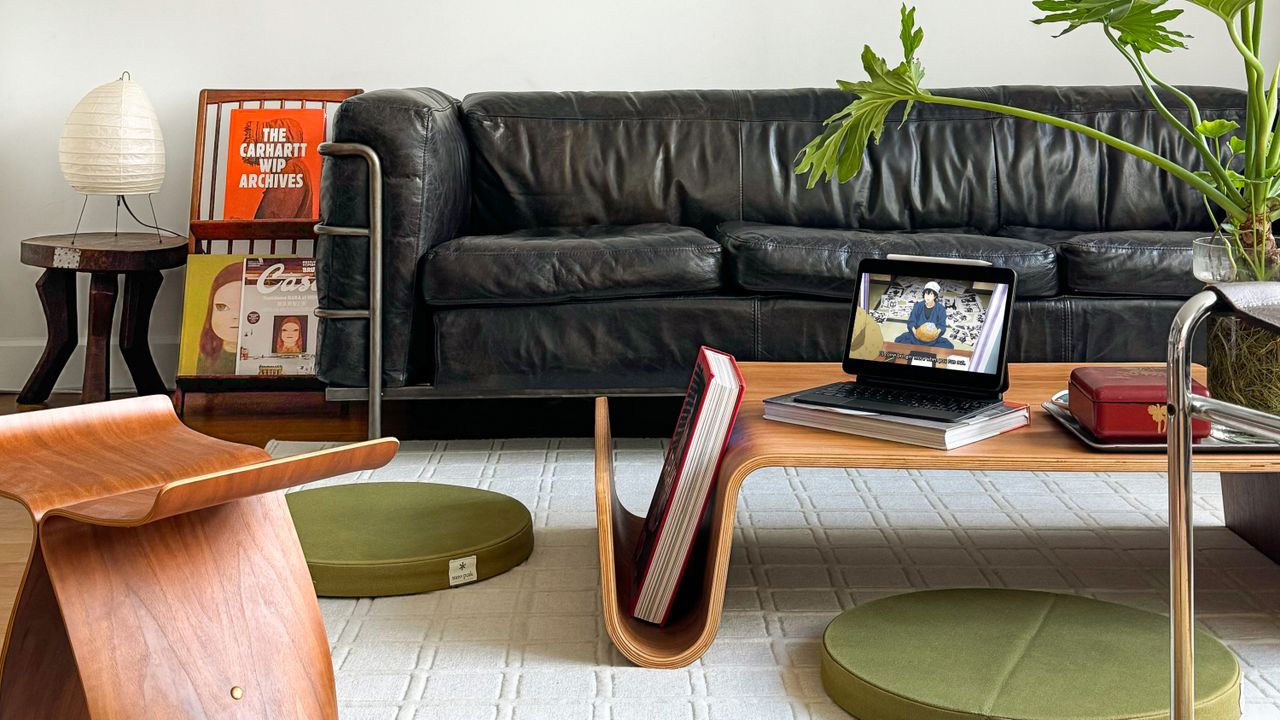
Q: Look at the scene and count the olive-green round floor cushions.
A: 2